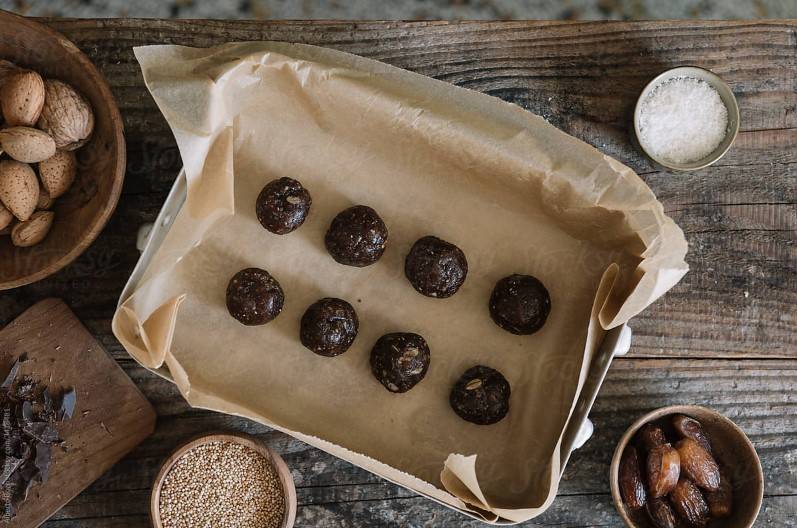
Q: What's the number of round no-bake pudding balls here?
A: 8